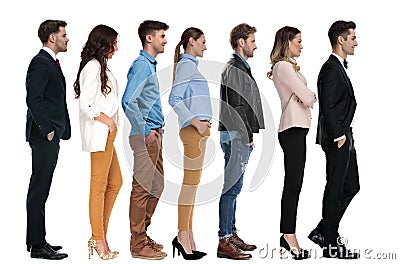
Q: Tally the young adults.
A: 7